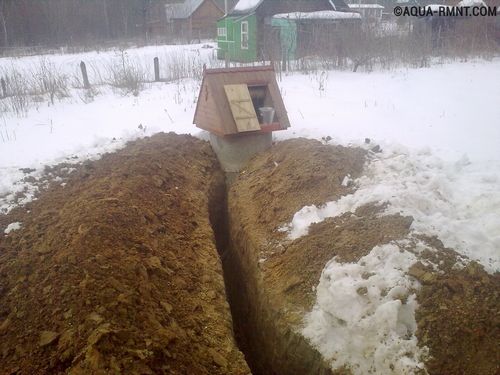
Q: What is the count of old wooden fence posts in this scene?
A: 3